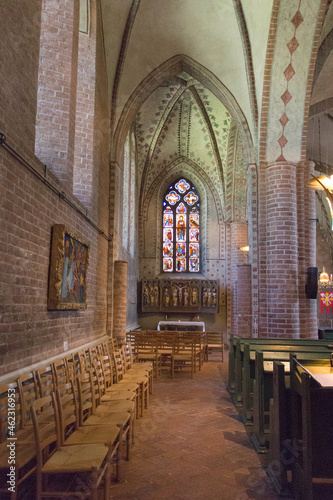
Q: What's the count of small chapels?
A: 1